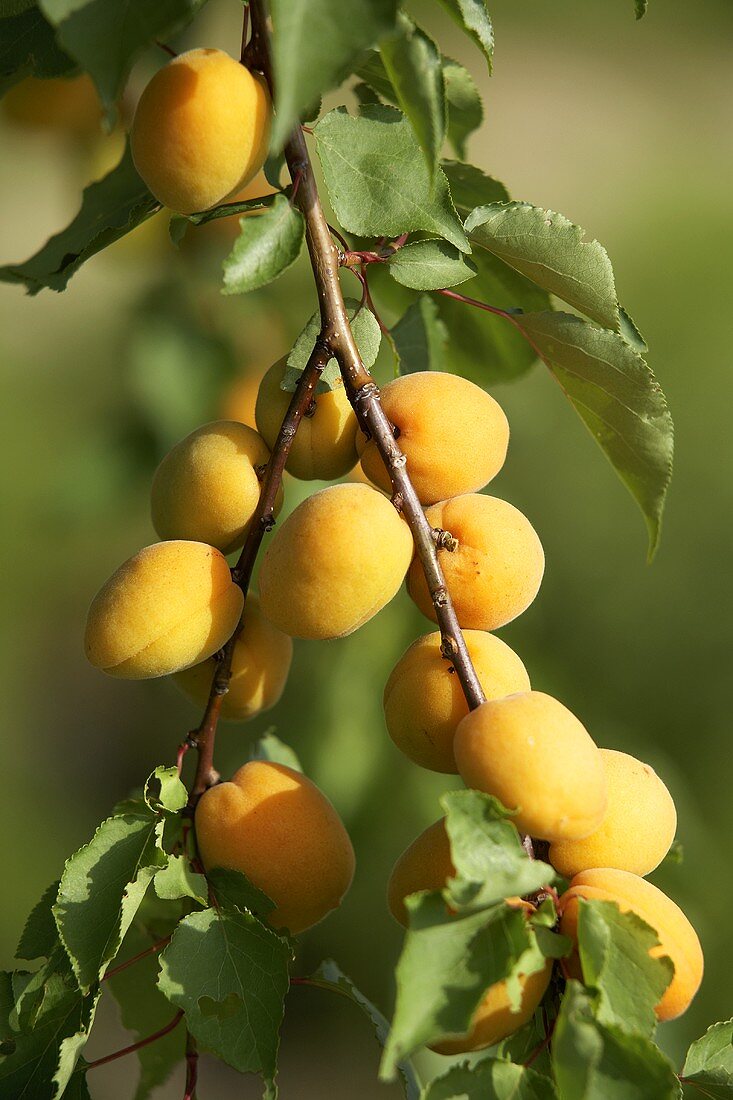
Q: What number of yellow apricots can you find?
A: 15